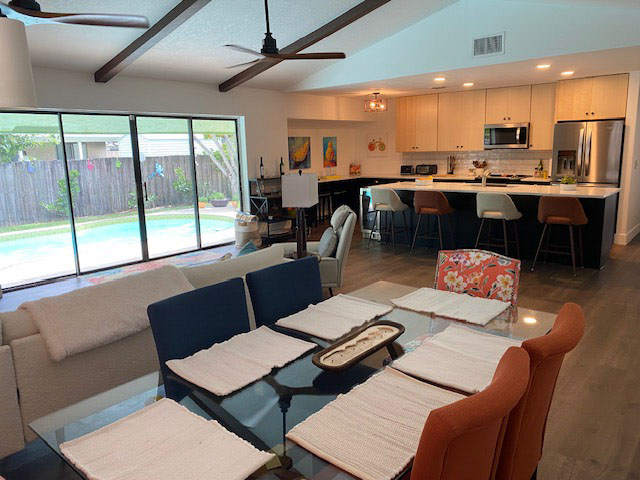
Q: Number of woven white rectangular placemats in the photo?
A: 6